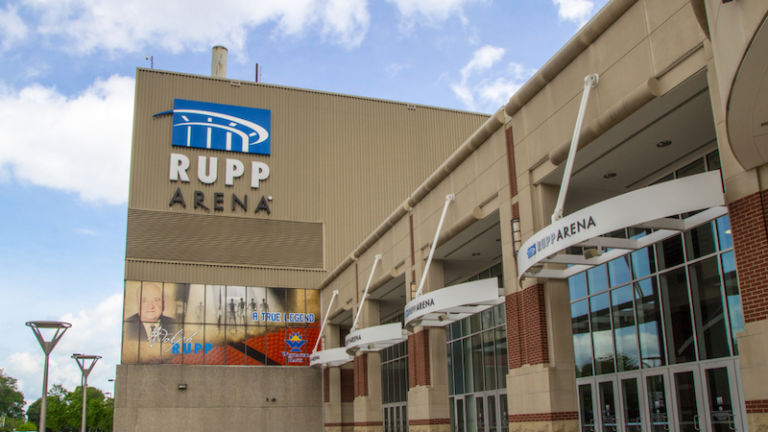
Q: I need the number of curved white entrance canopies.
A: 4